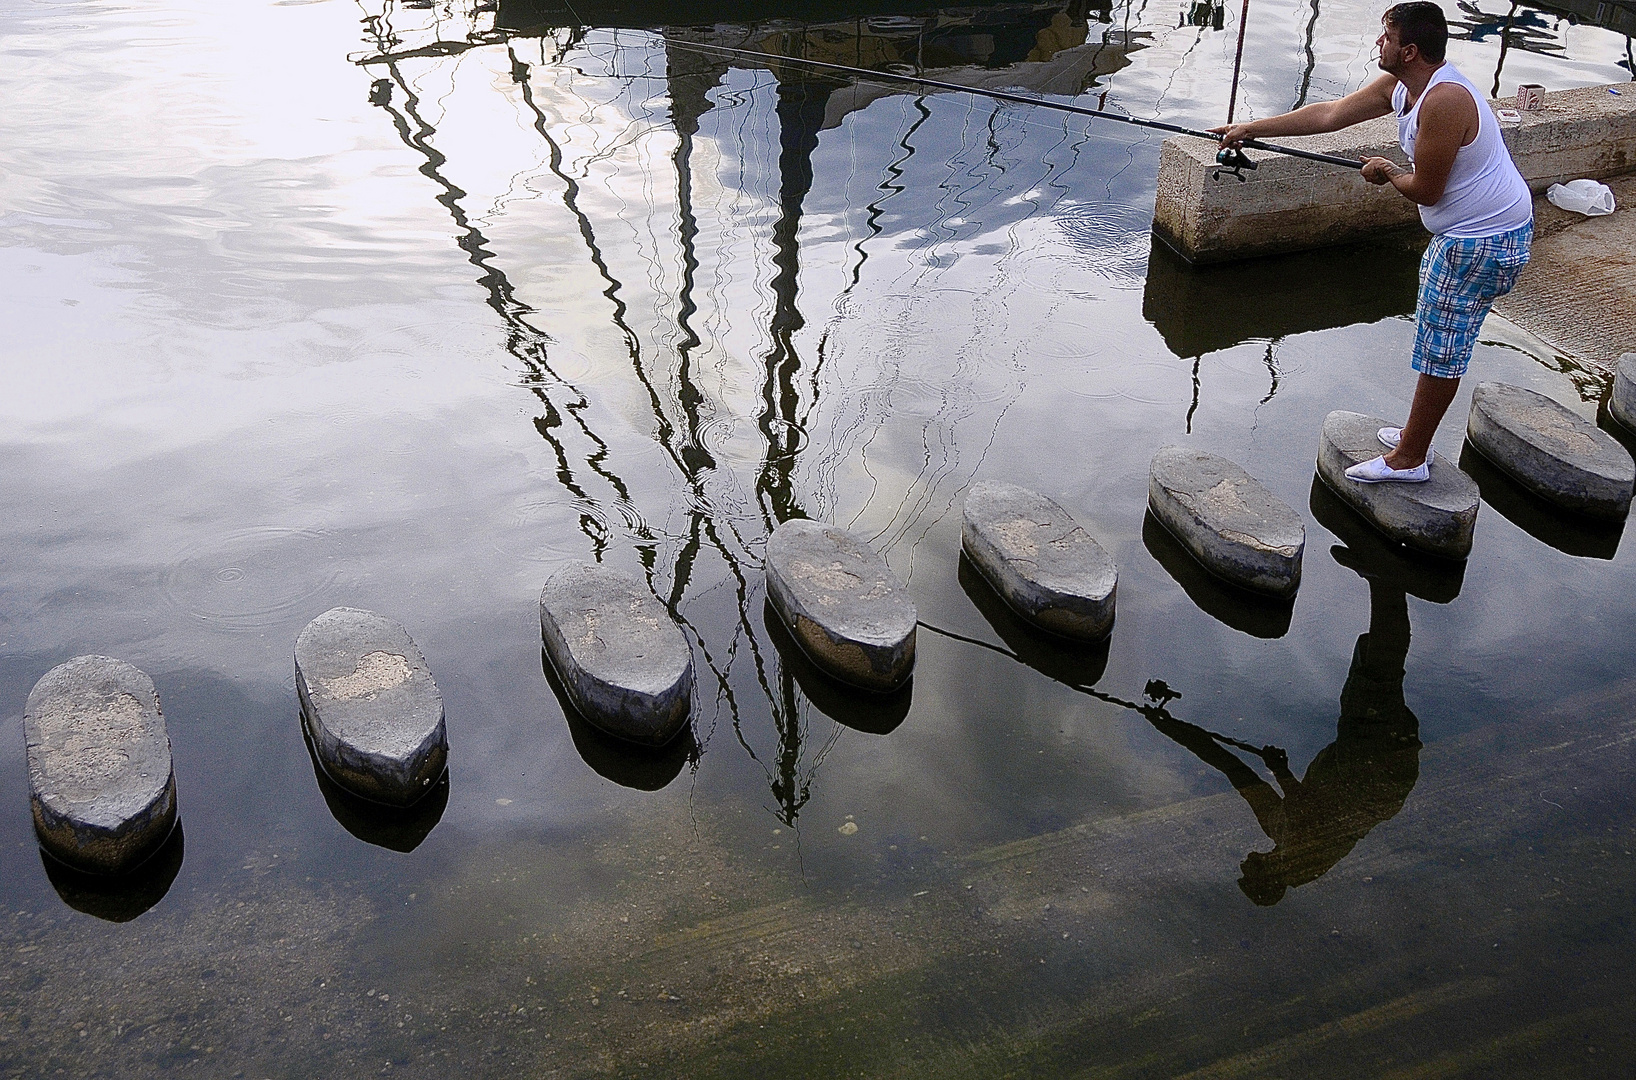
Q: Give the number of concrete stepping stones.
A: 9